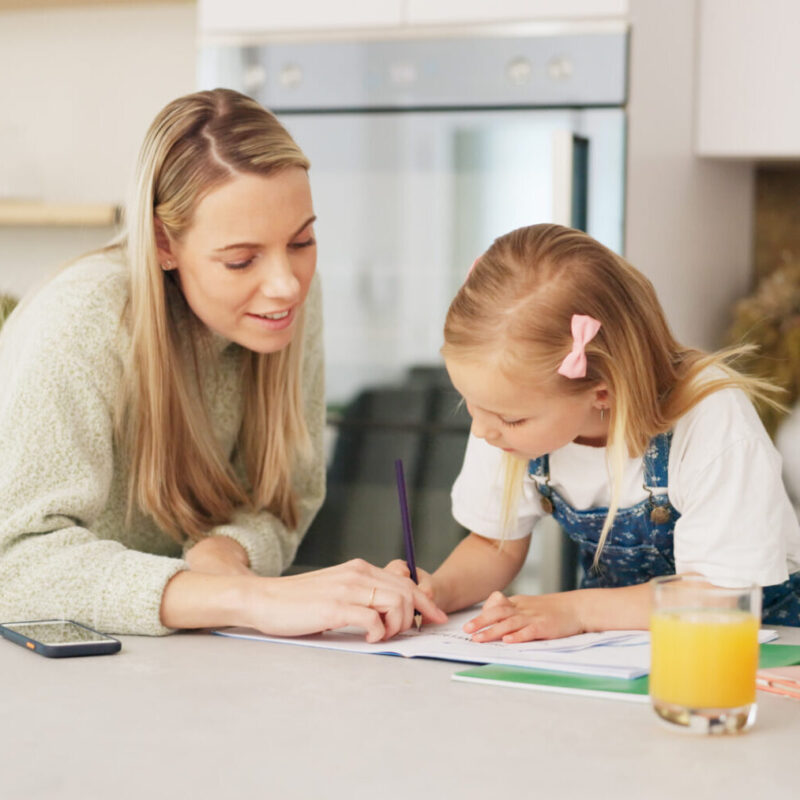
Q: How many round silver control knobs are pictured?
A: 4